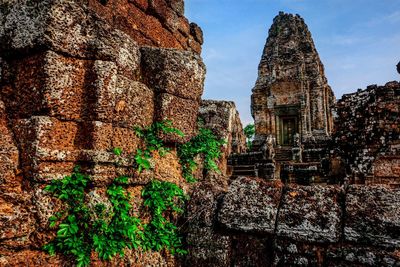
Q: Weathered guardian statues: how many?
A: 2